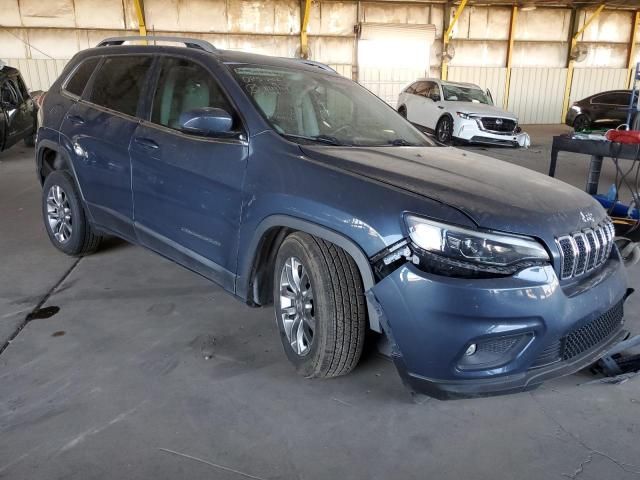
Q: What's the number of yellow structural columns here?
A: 6